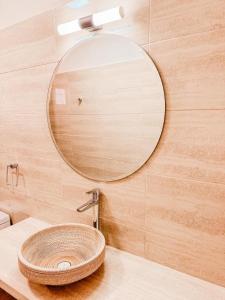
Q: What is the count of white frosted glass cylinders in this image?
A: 2